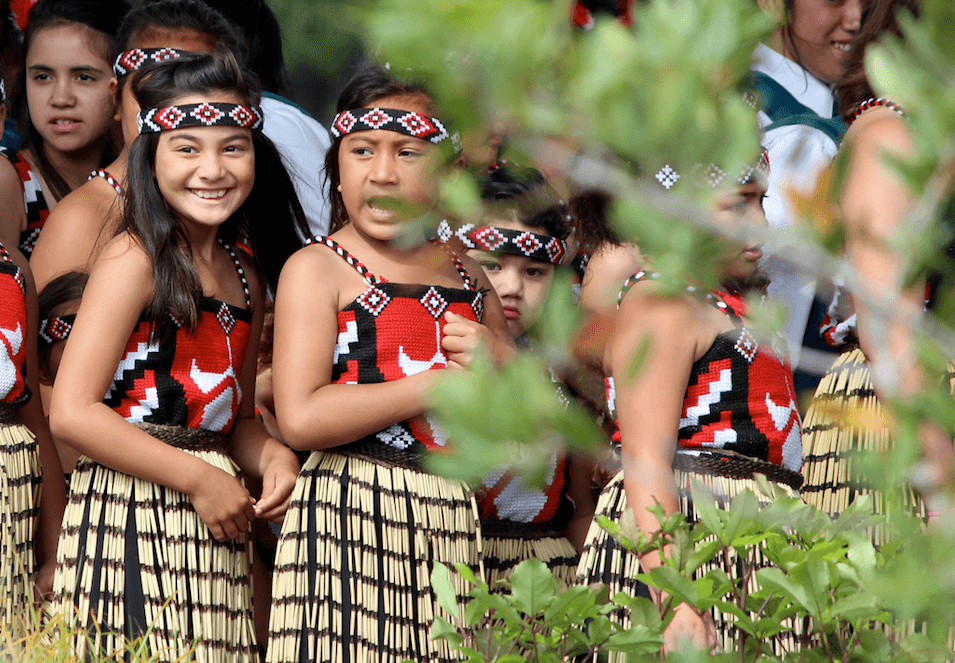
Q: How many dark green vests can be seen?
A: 2